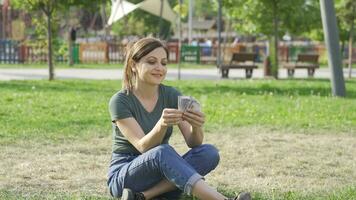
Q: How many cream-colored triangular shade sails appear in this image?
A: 2